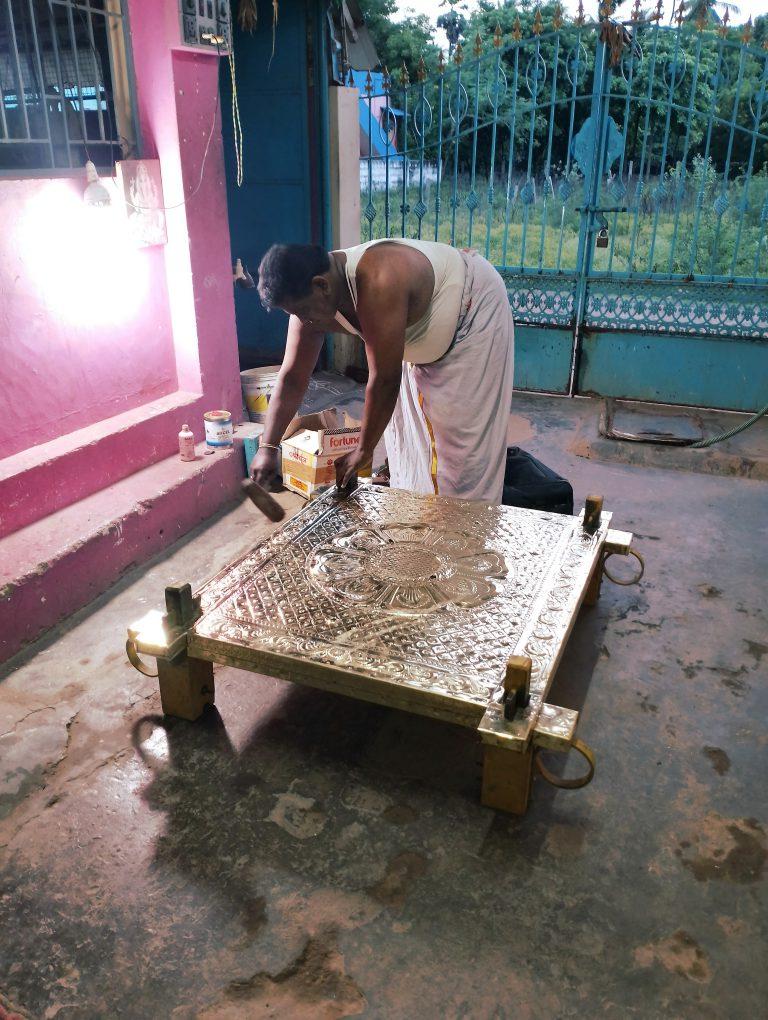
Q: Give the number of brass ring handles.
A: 3